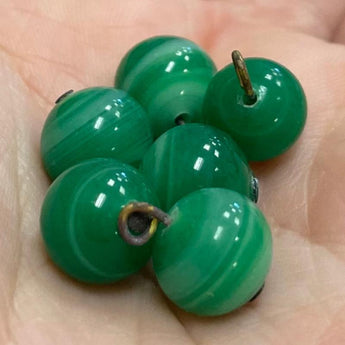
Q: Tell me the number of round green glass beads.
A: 6